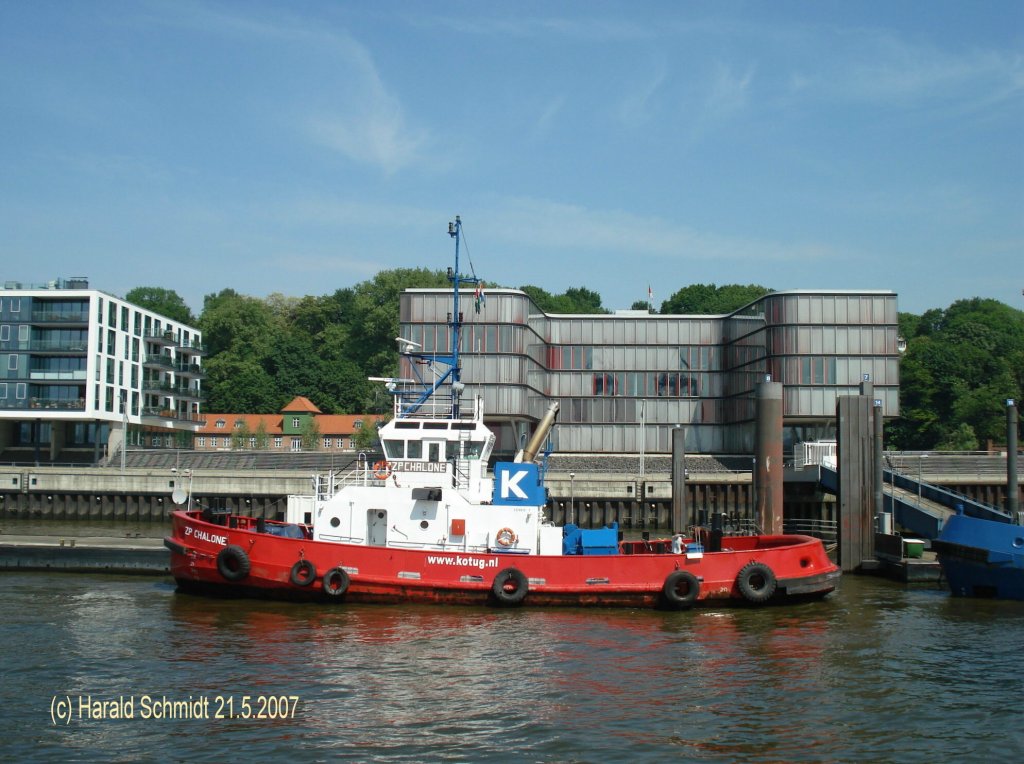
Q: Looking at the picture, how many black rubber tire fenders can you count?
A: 6